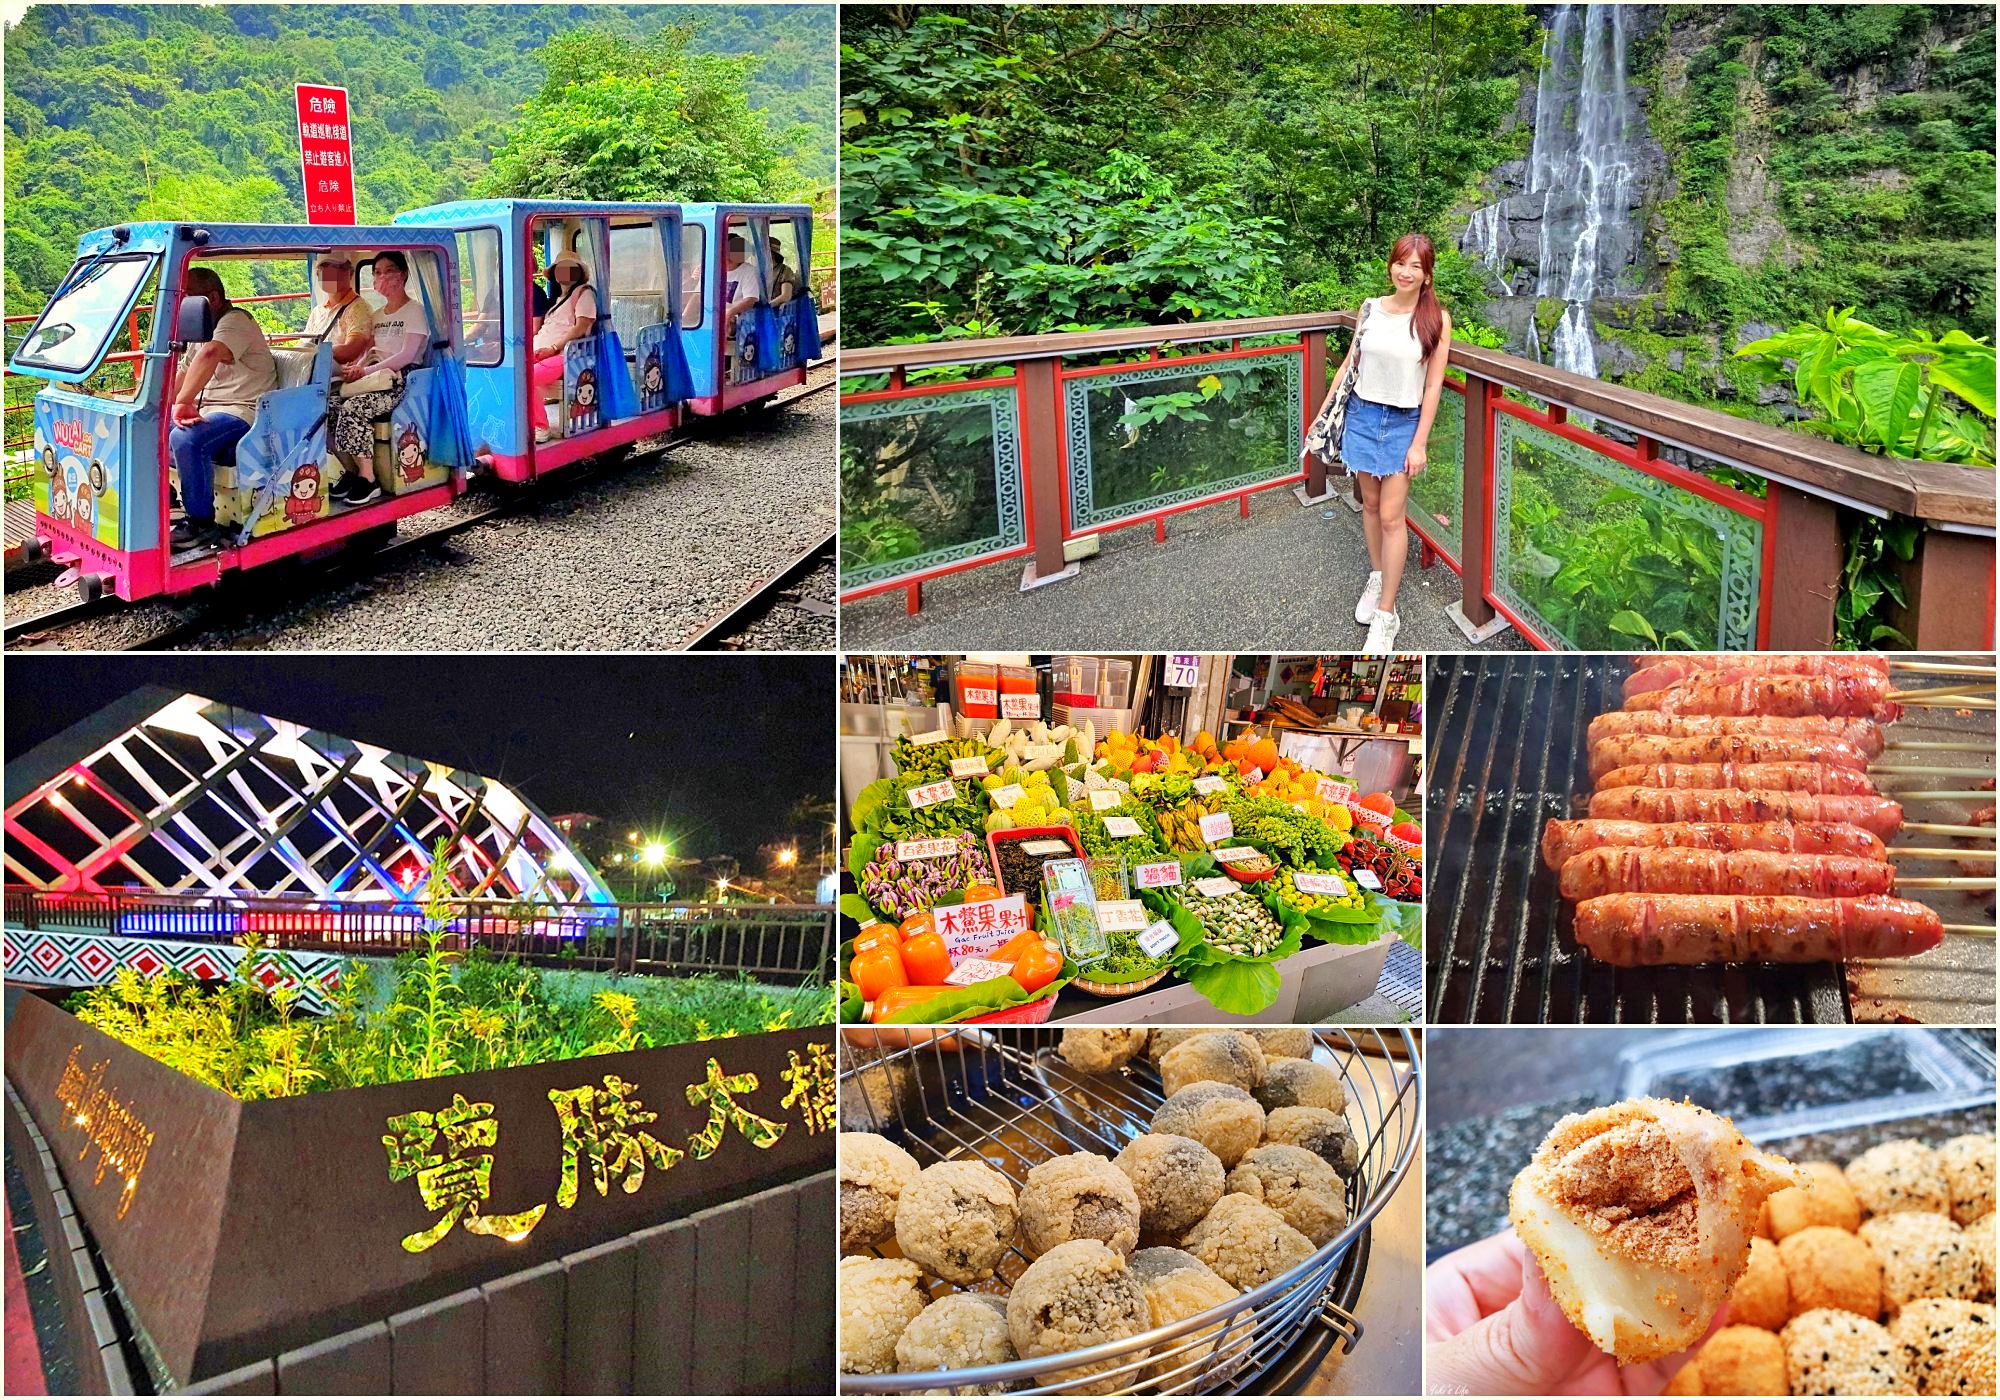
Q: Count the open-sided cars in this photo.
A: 3